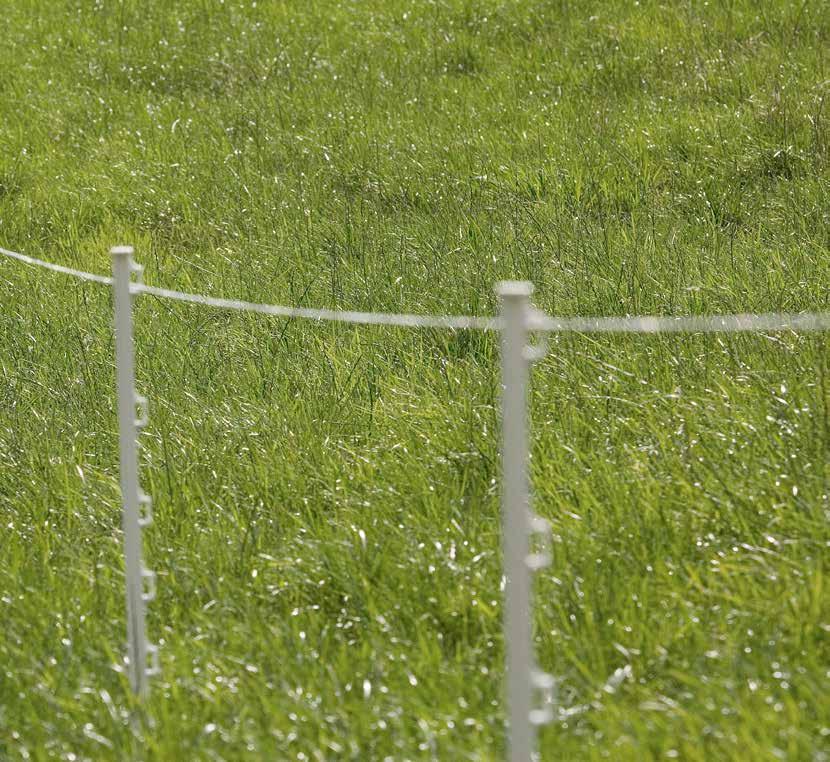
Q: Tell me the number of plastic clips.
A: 8